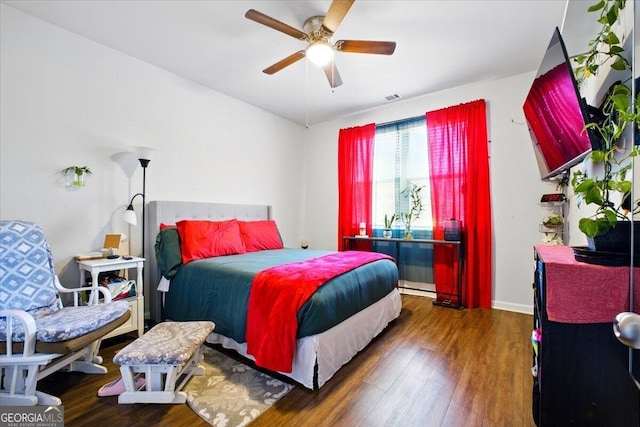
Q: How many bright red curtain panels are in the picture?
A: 2